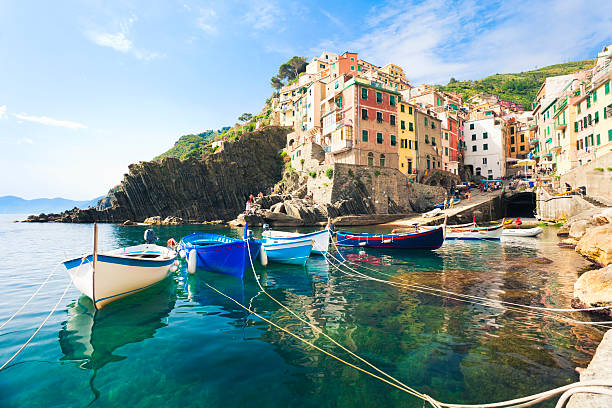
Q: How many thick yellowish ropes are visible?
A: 2